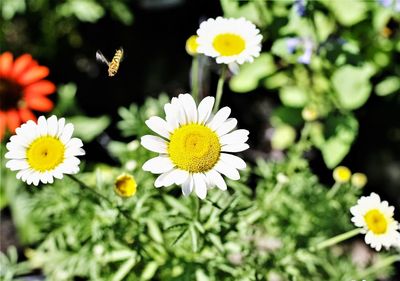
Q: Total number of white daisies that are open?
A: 4